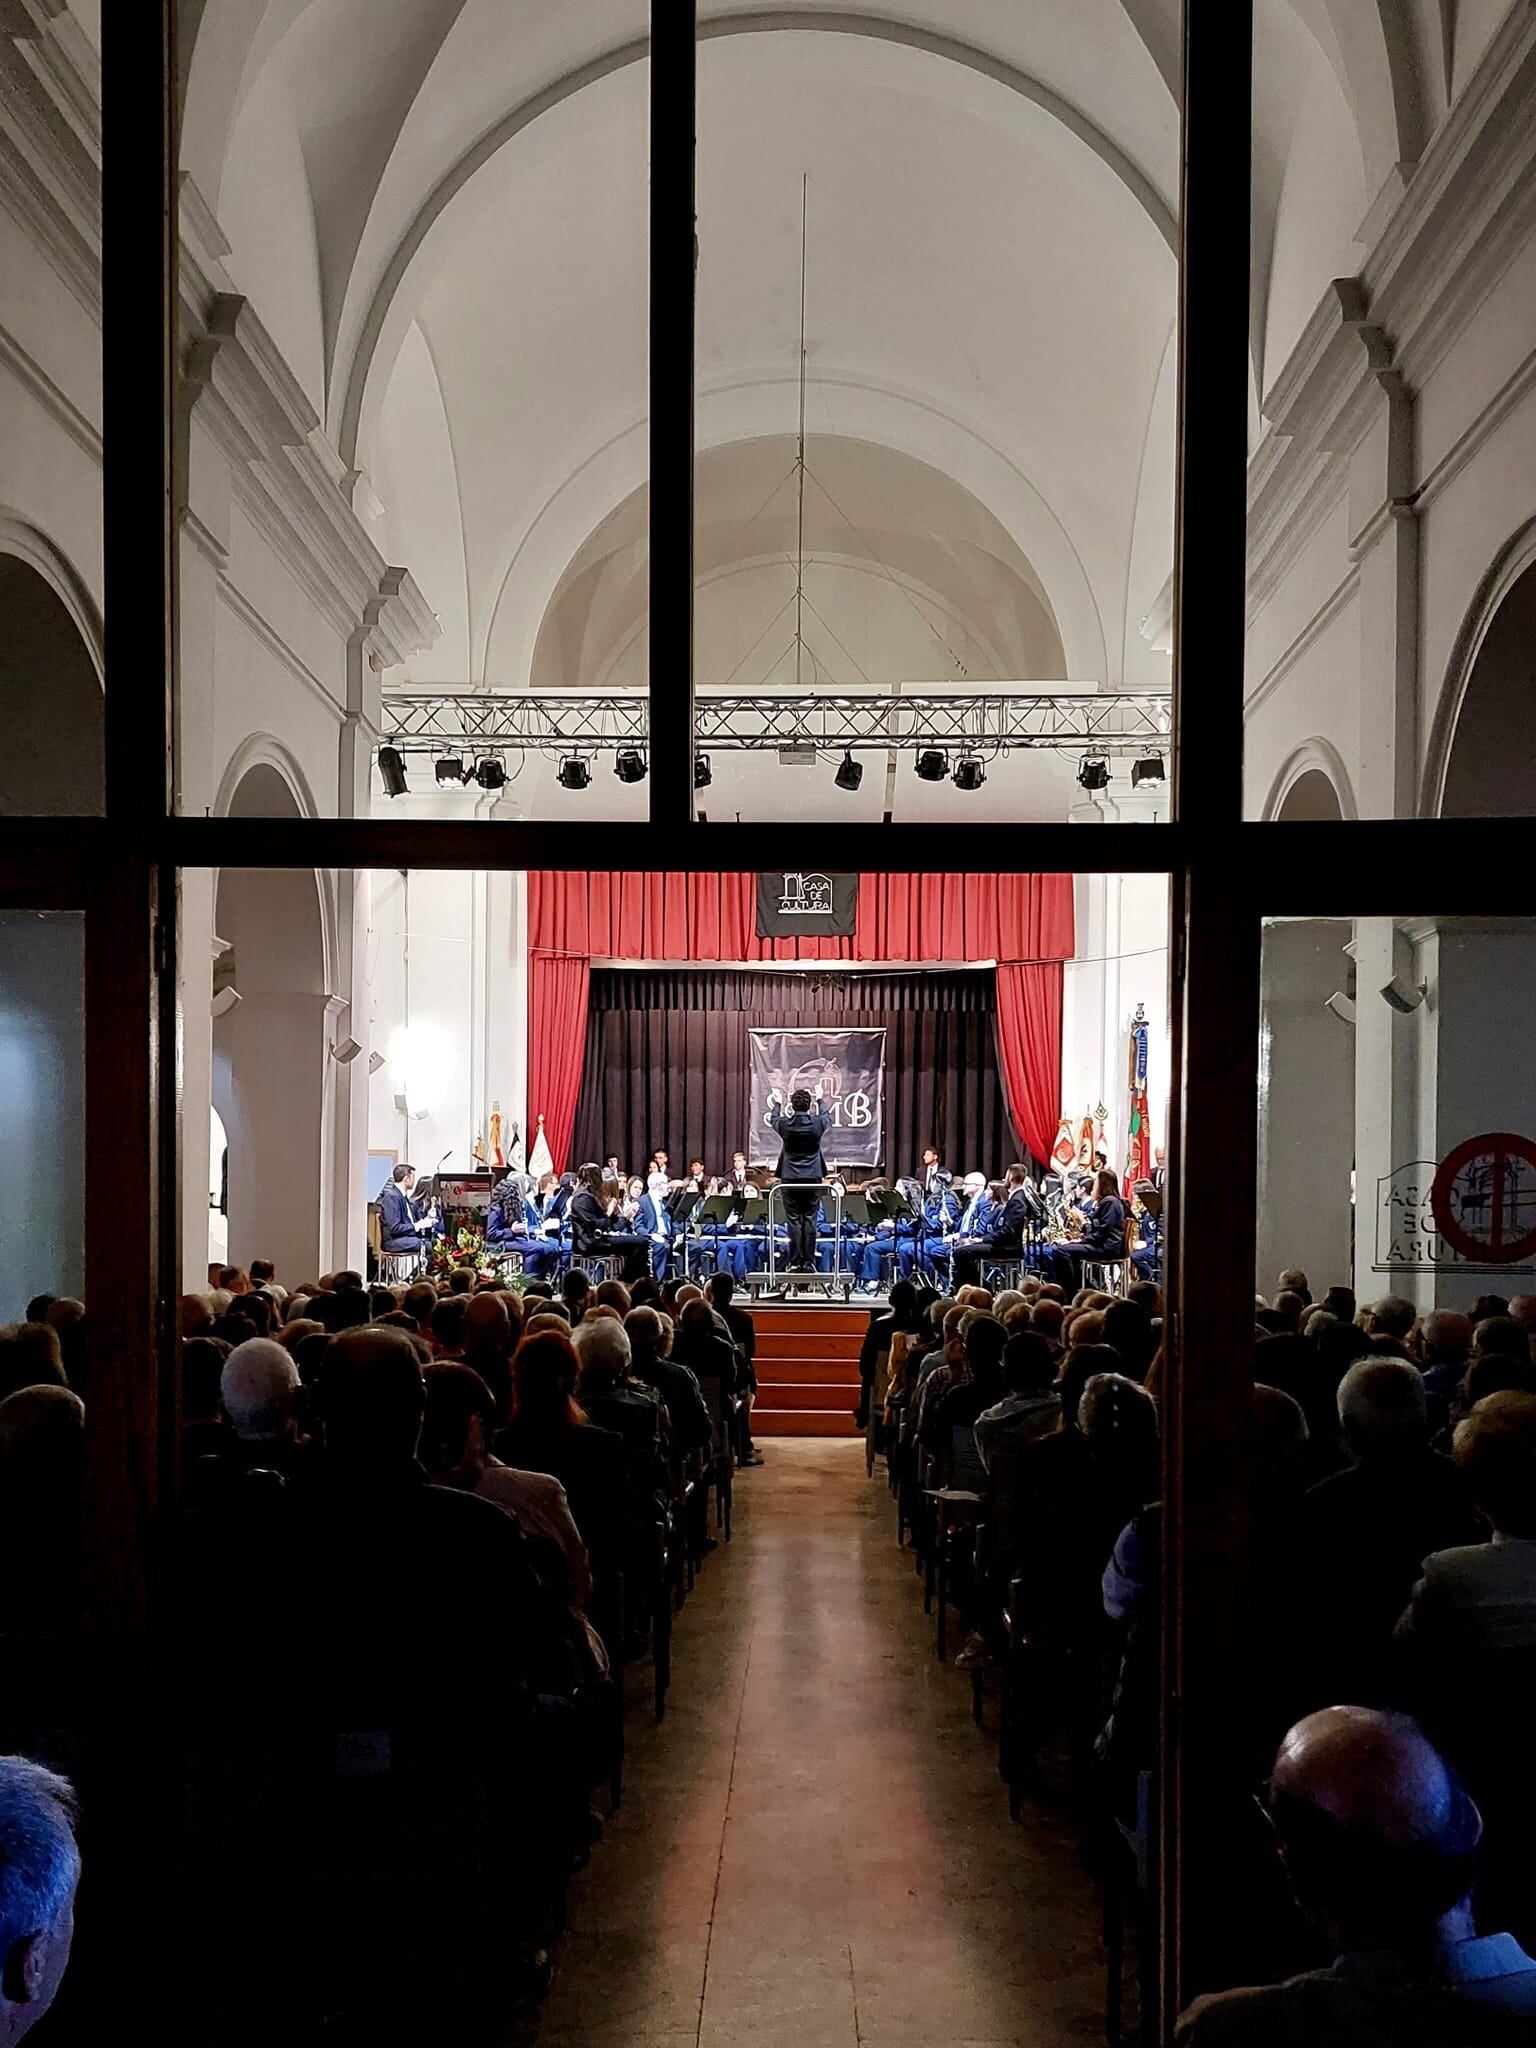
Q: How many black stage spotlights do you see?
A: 11